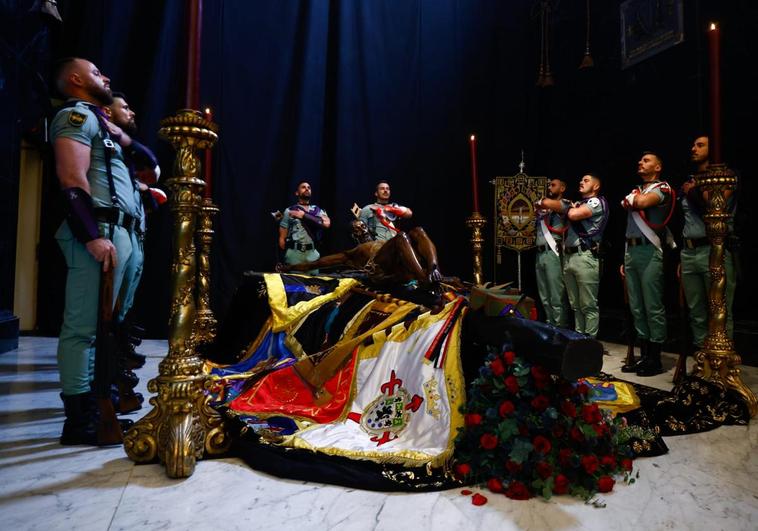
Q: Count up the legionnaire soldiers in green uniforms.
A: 8